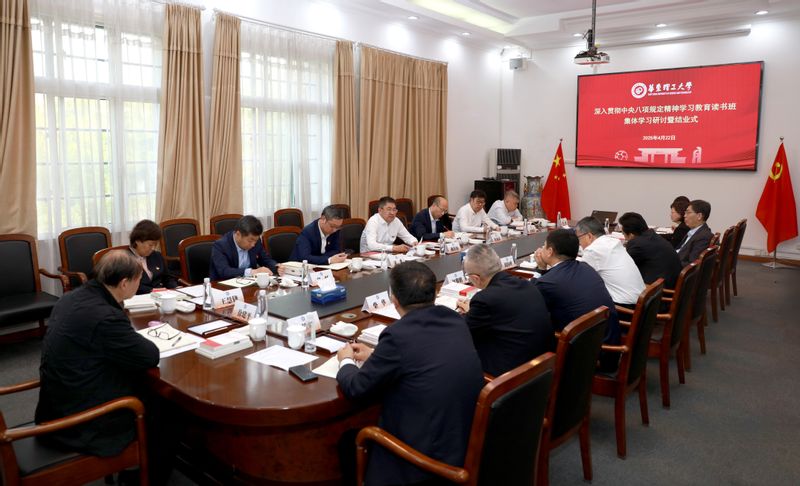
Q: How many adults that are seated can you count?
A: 15